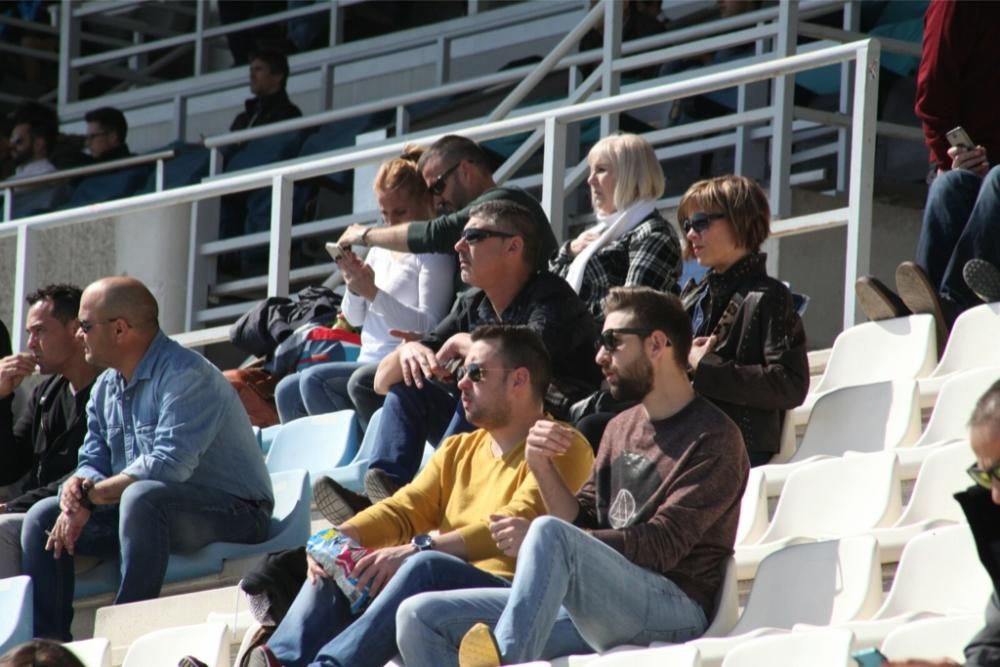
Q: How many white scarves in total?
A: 1